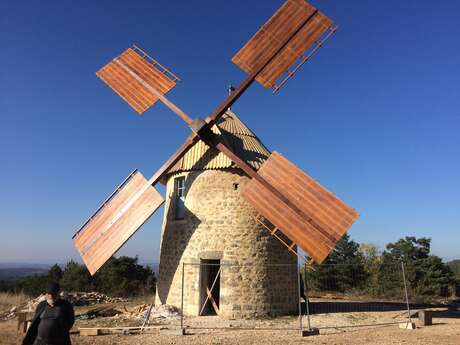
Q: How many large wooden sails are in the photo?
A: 4